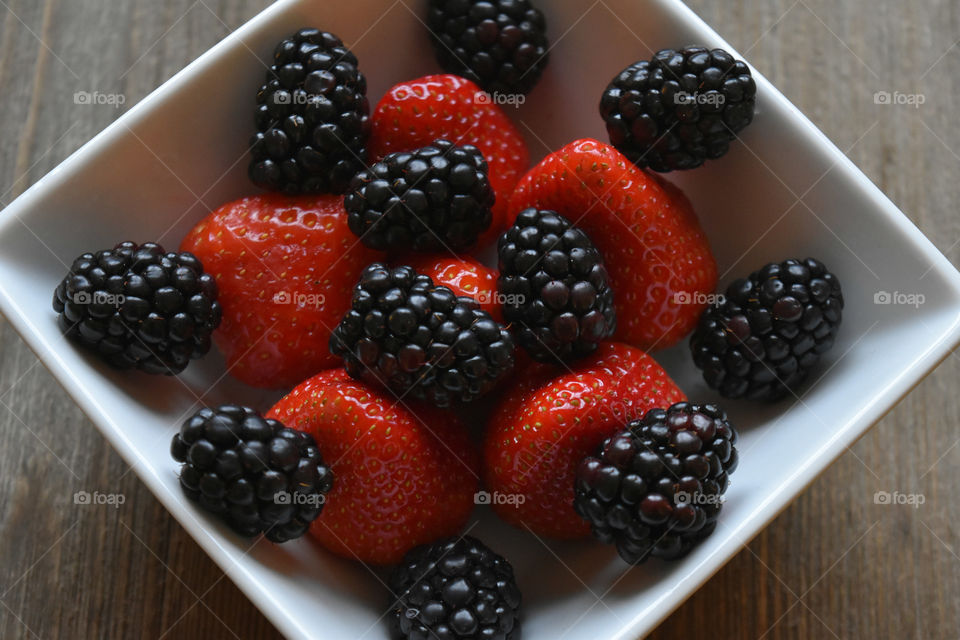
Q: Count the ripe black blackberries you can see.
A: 11